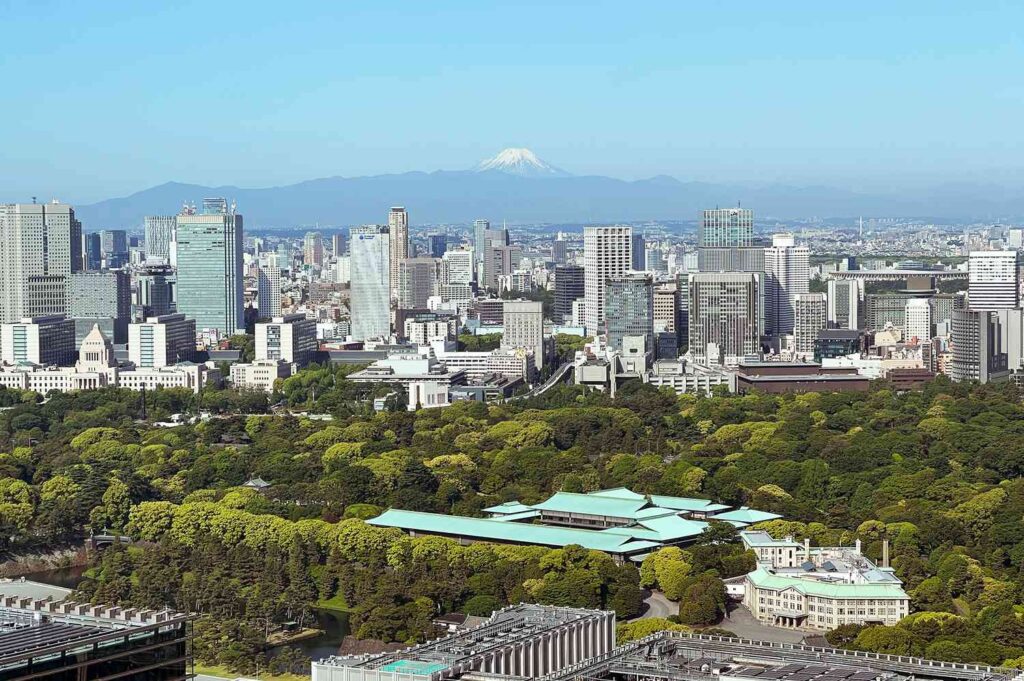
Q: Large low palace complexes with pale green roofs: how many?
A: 1